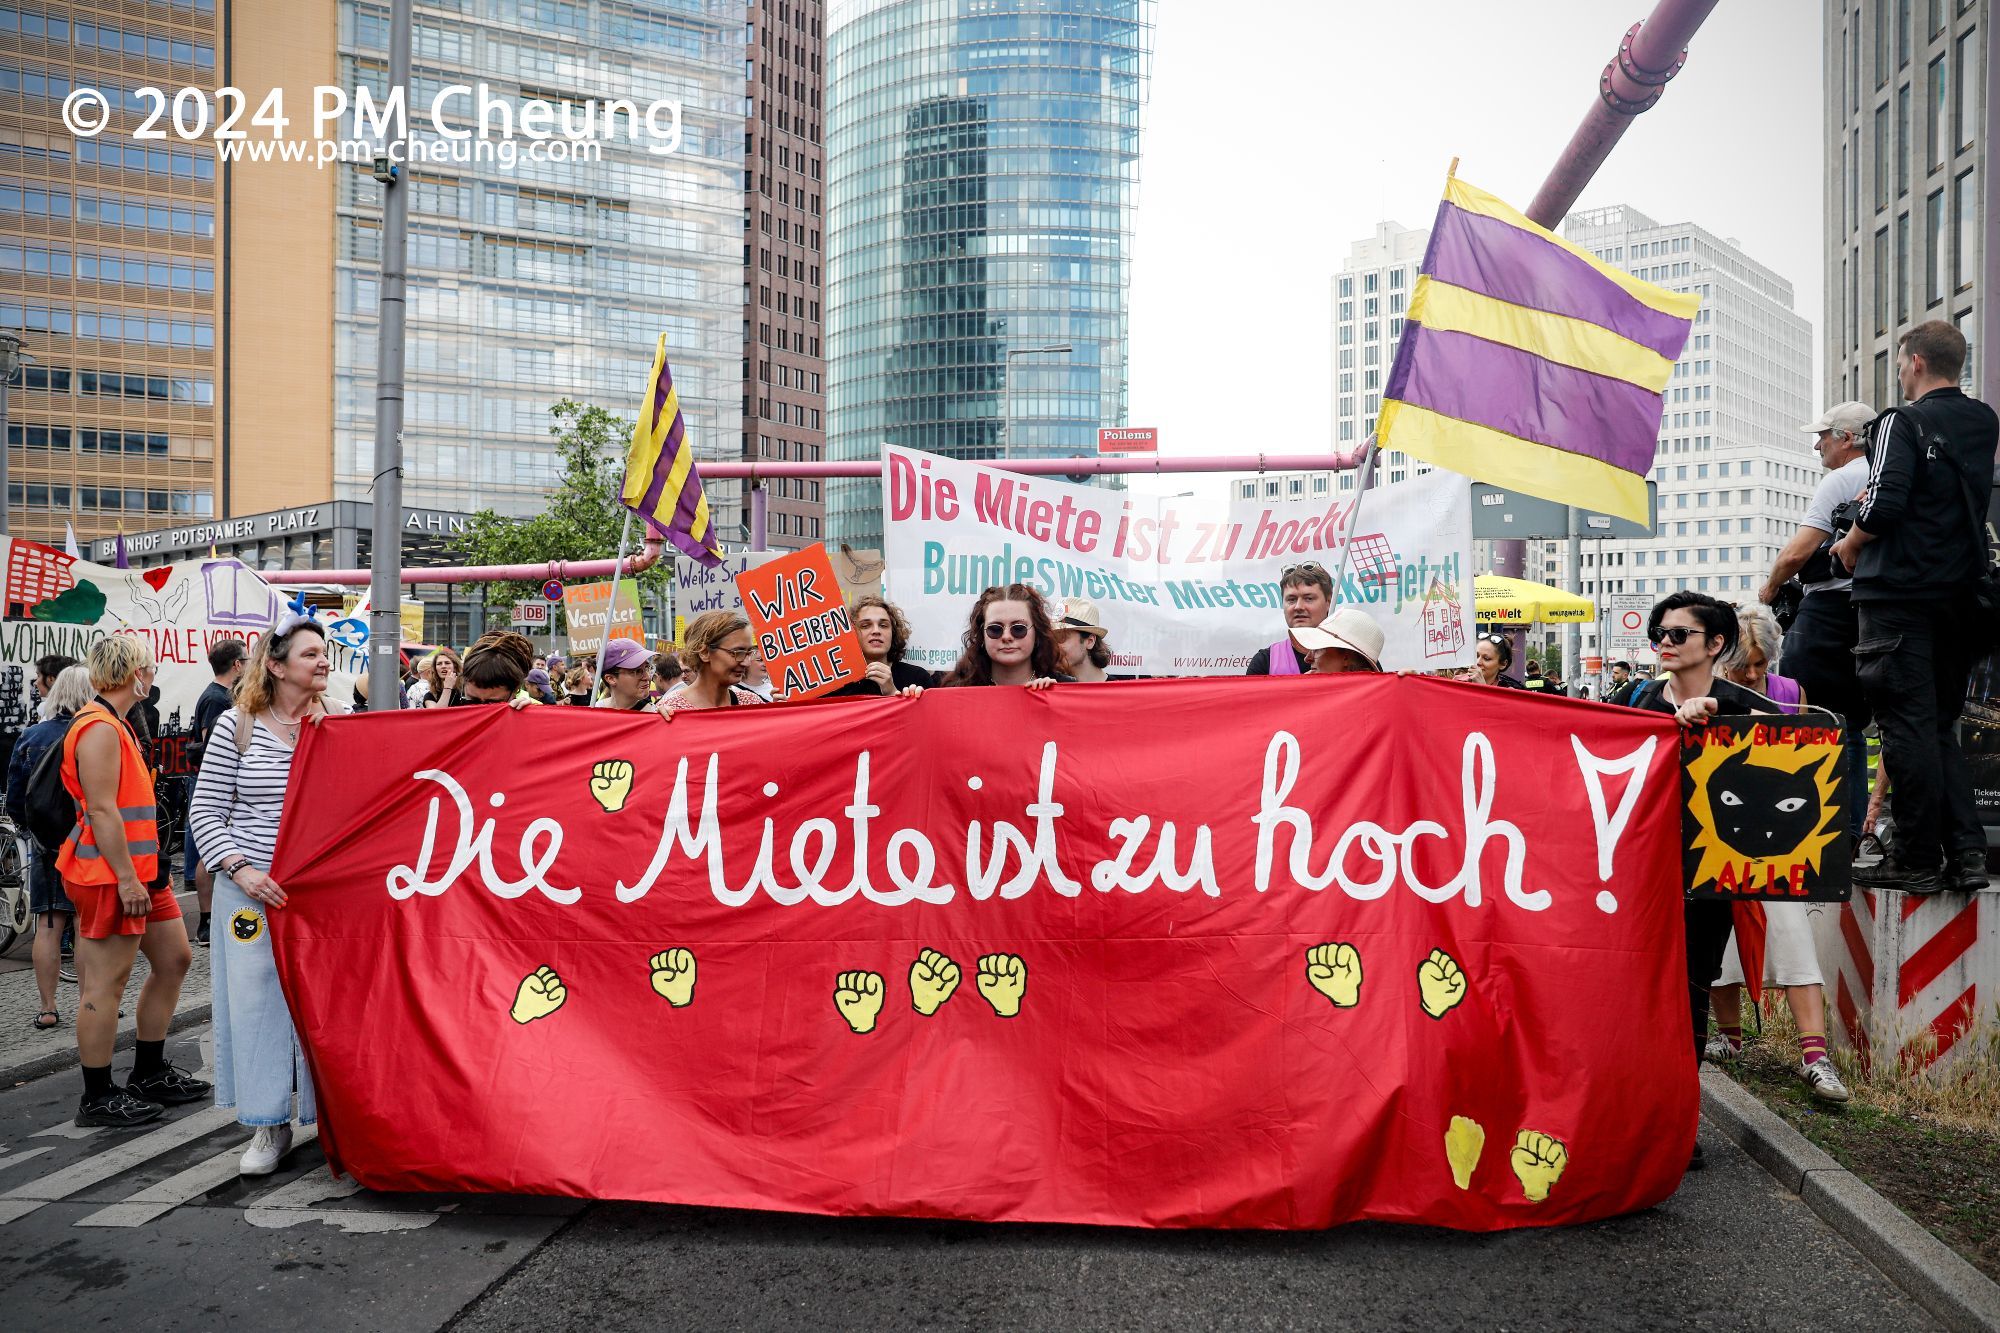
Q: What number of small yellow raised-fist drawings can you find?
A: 10